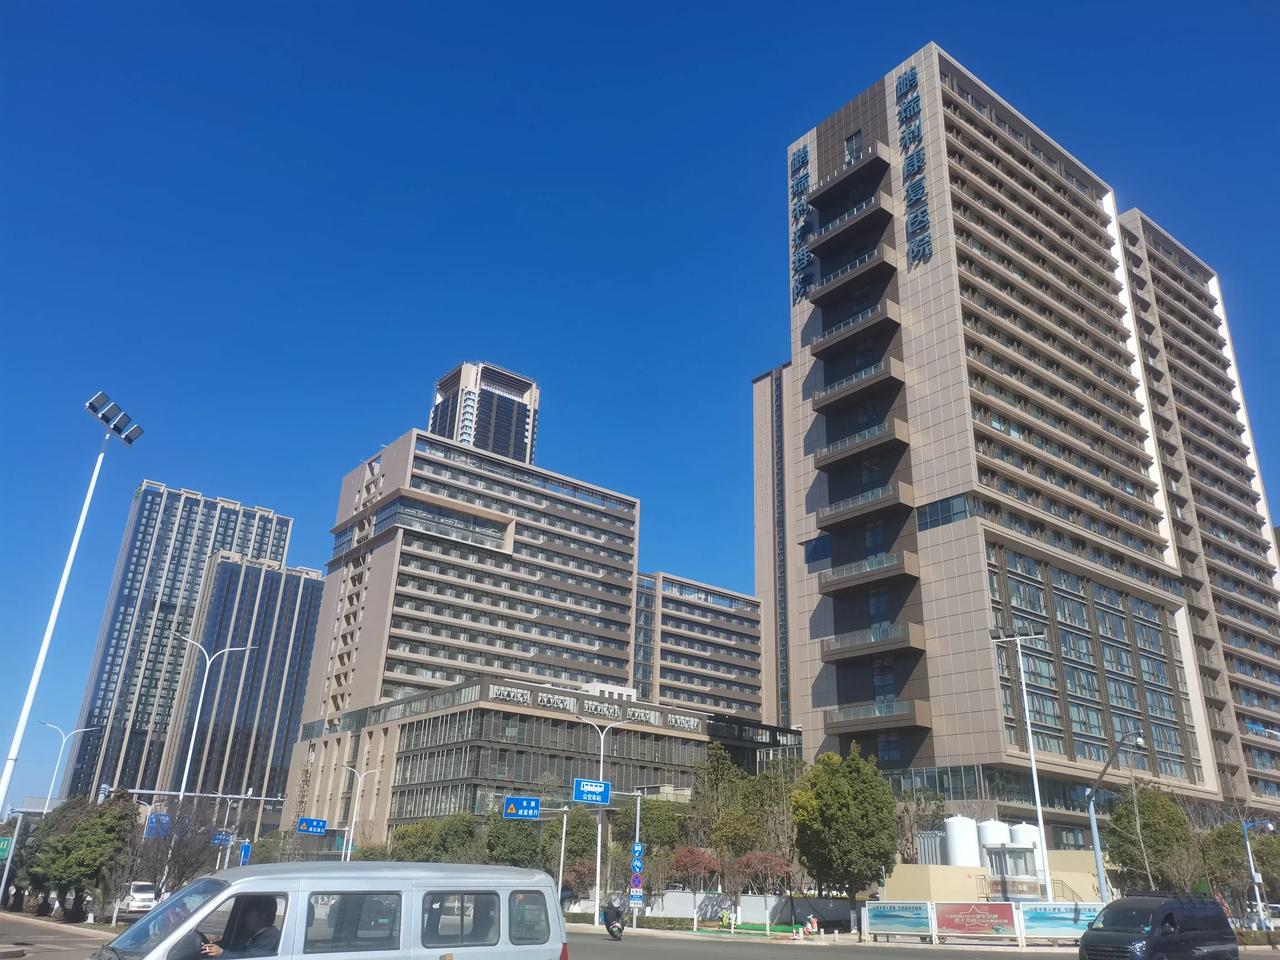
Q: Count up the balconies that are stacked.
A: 10